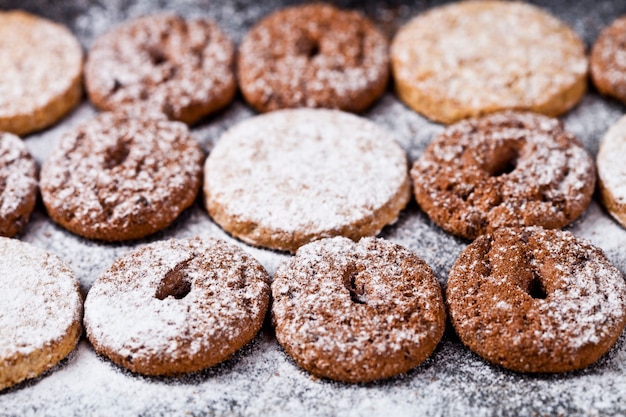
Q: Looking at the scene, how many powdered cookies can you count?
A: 14